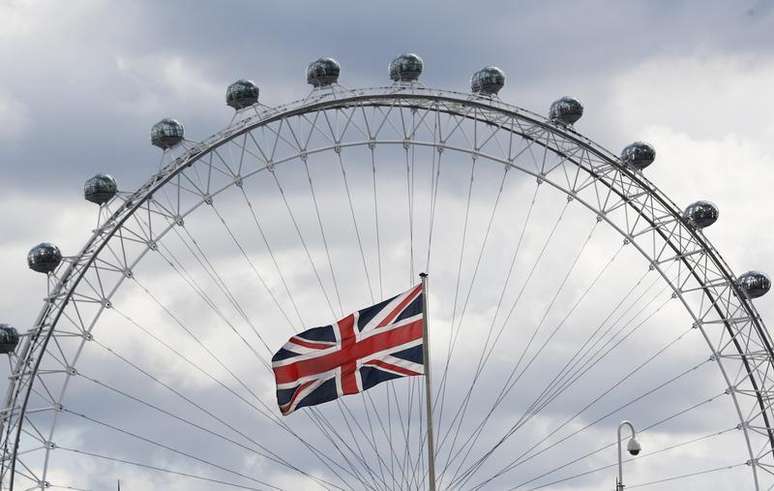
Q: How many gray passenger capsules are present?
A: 12